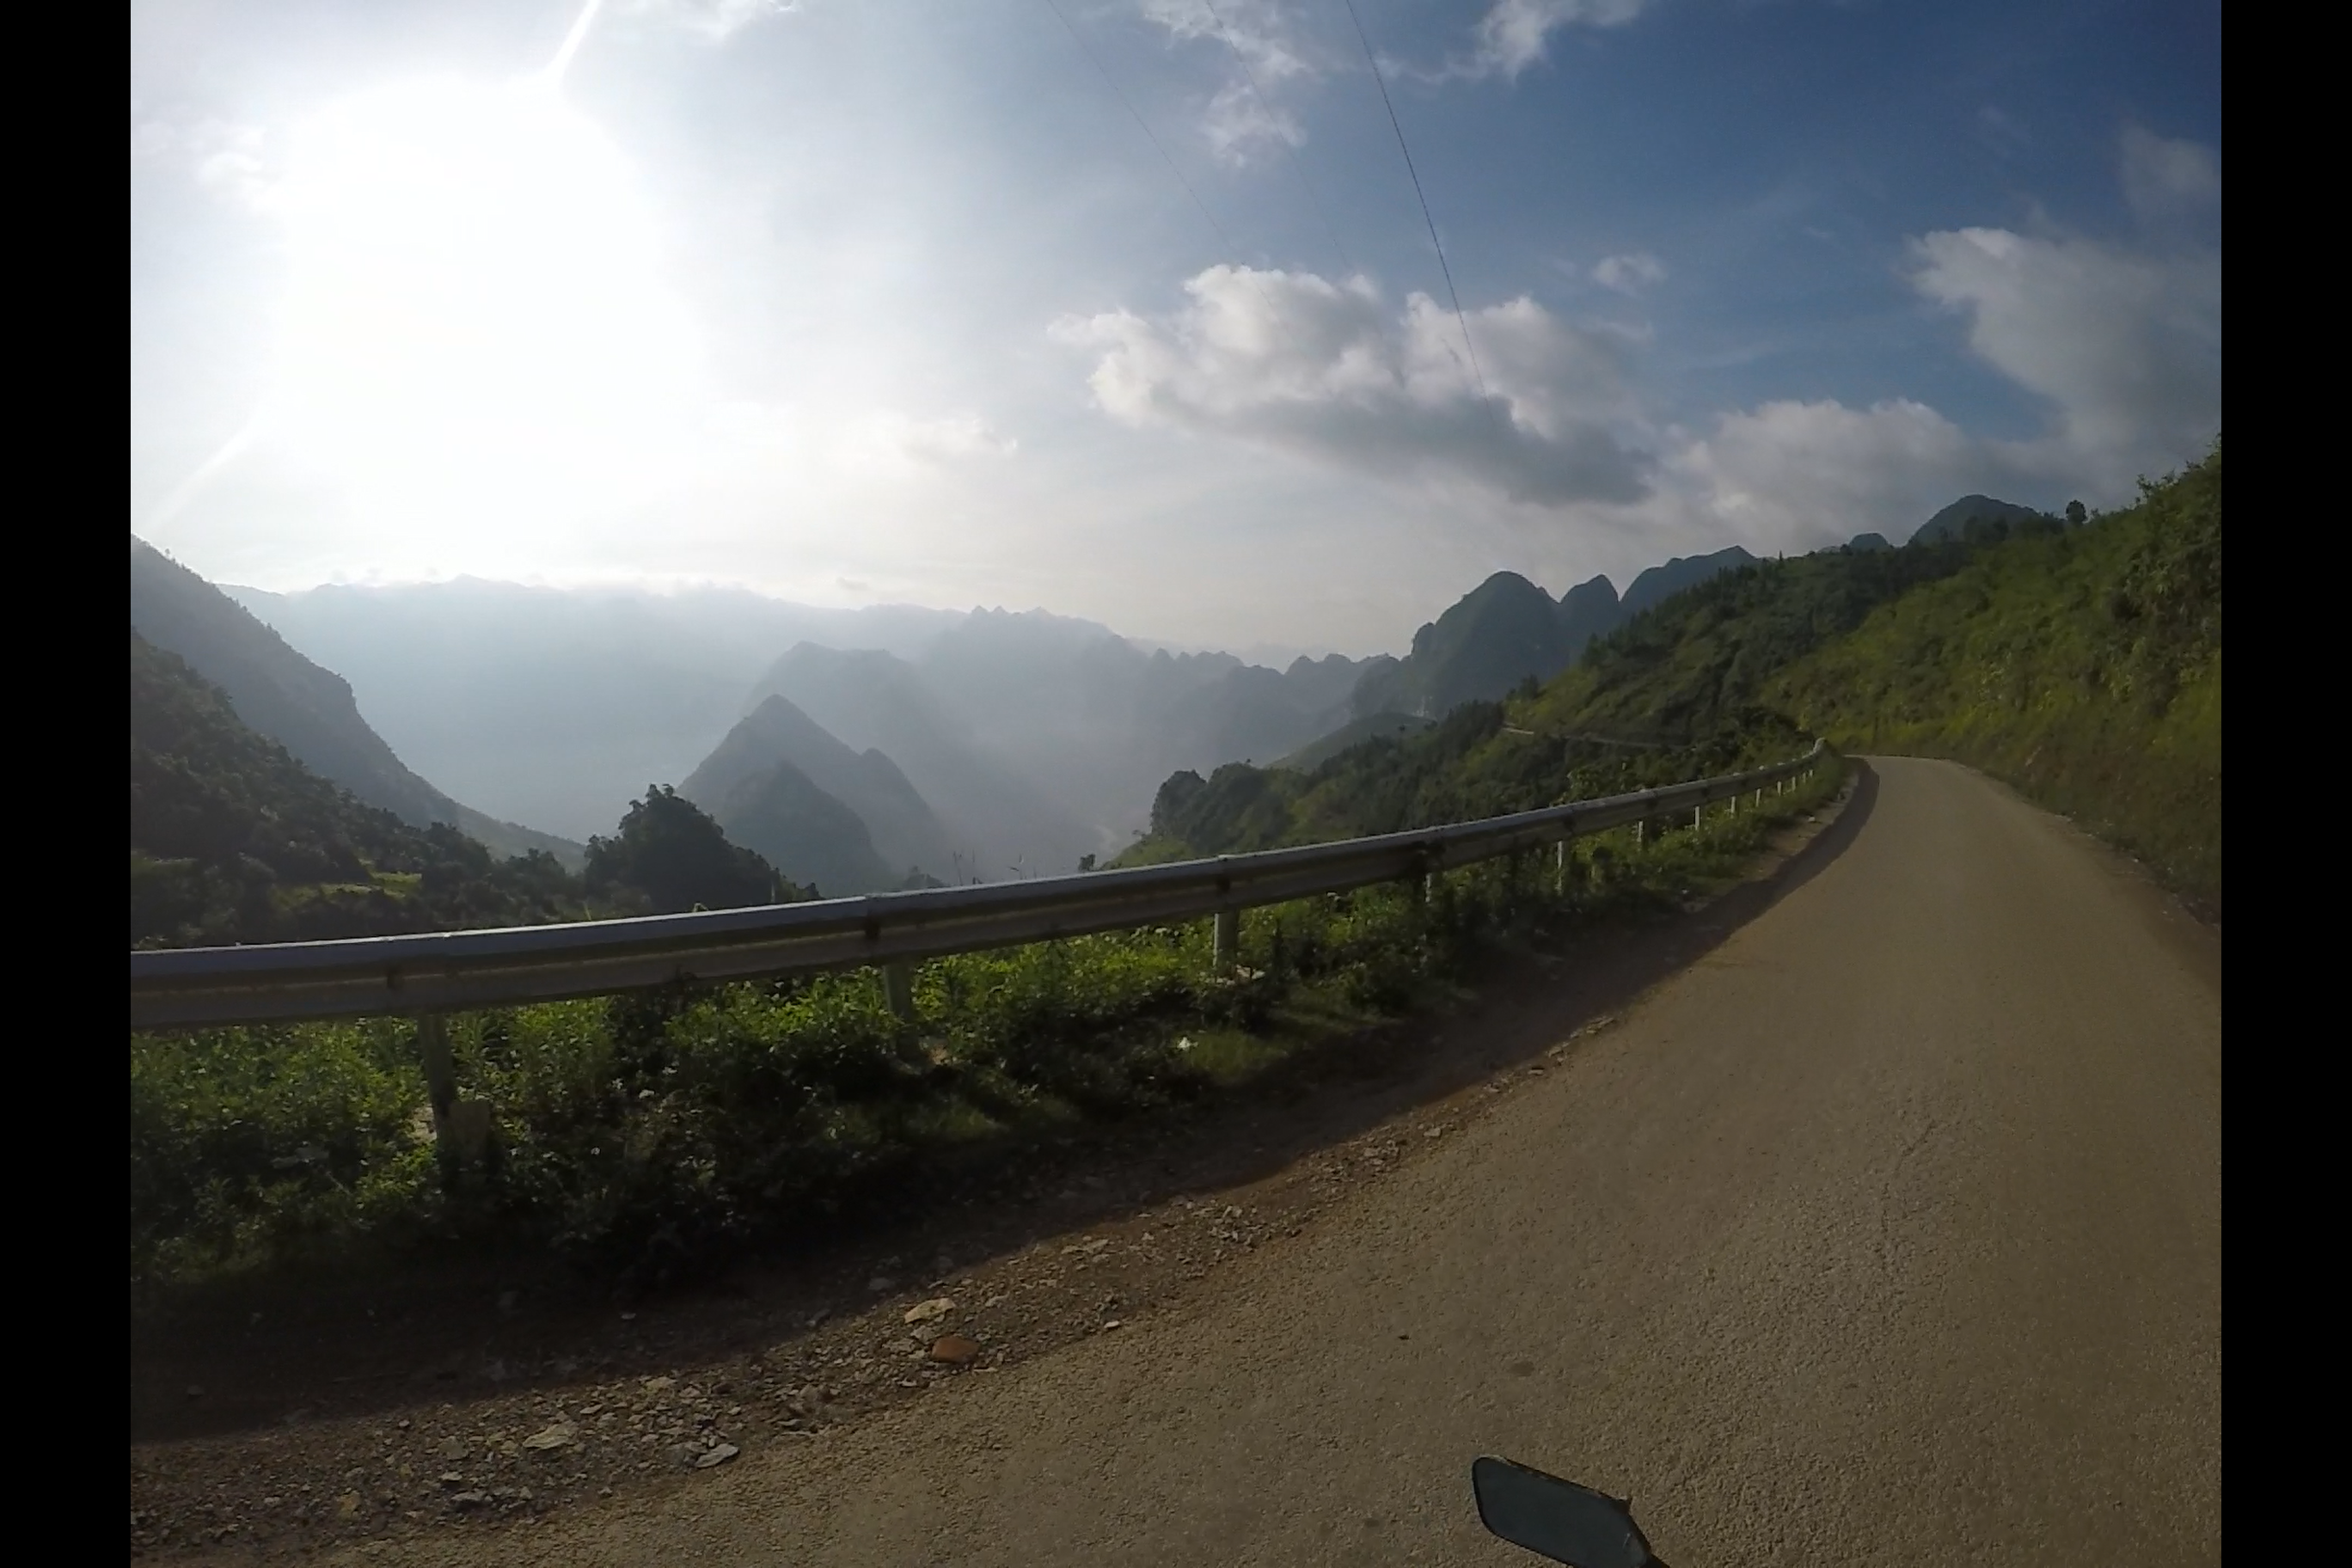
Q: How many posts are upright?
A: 13